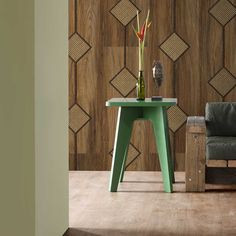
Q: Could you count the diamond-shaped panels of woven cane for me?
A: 9